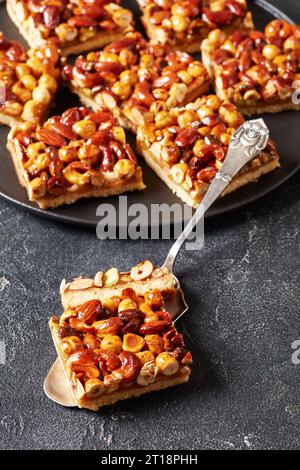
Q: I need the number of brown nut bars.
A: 9